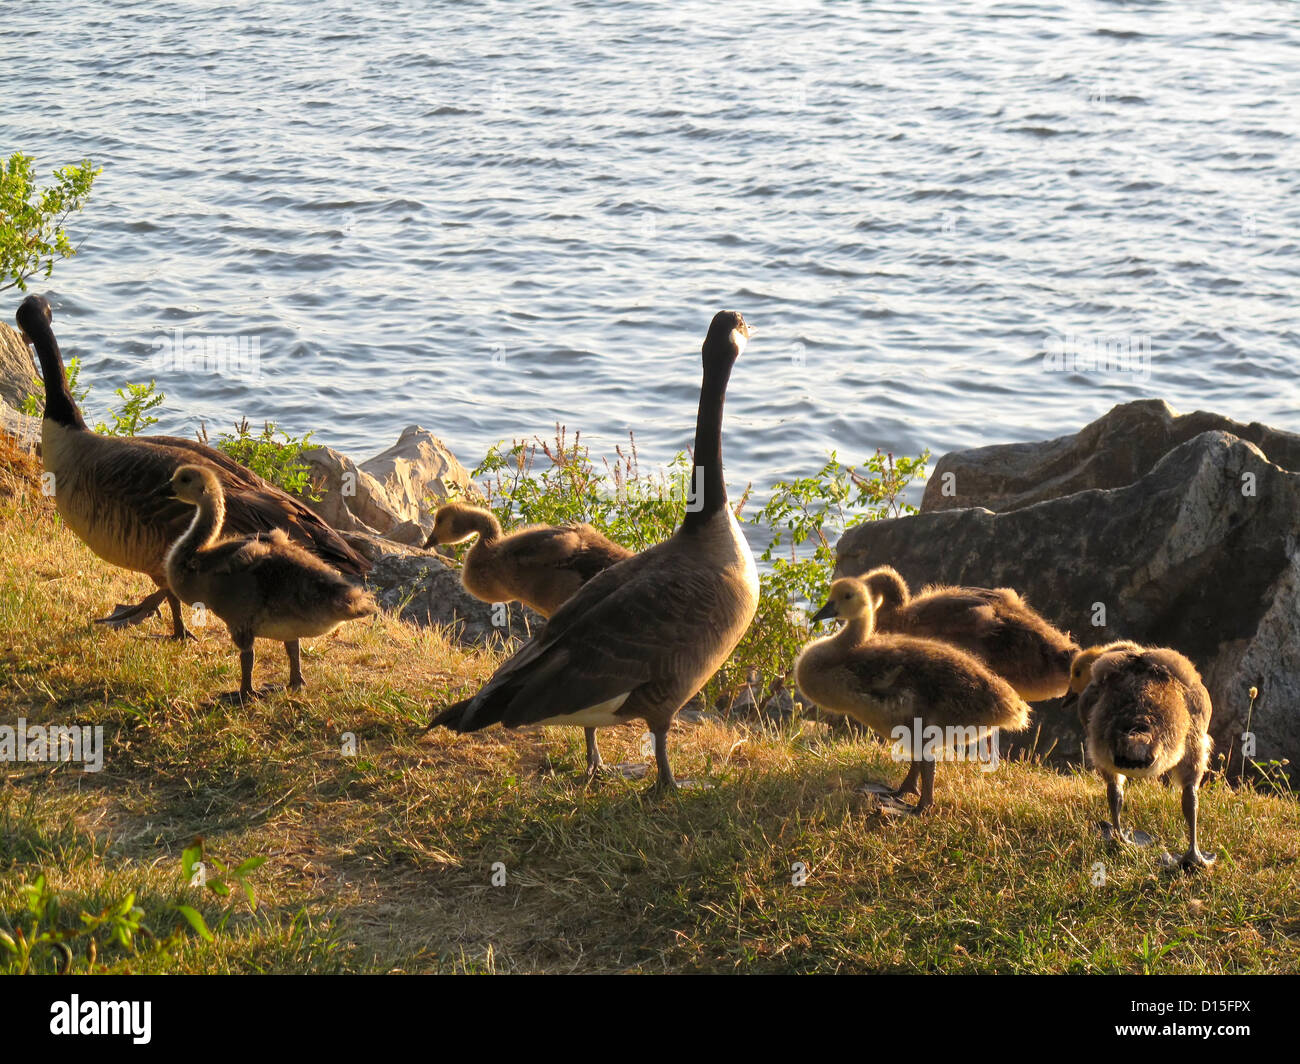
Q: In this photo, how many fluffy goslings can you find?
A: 5